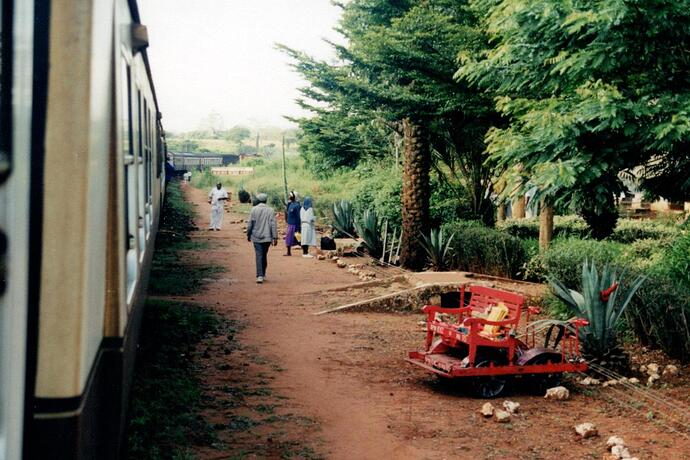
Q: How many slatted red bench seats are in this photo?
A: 1